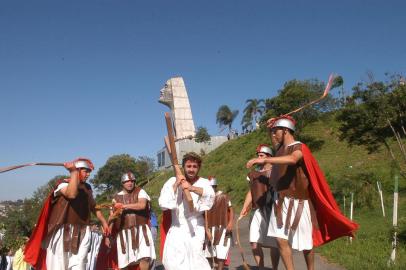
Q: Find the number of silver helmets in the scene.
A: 5